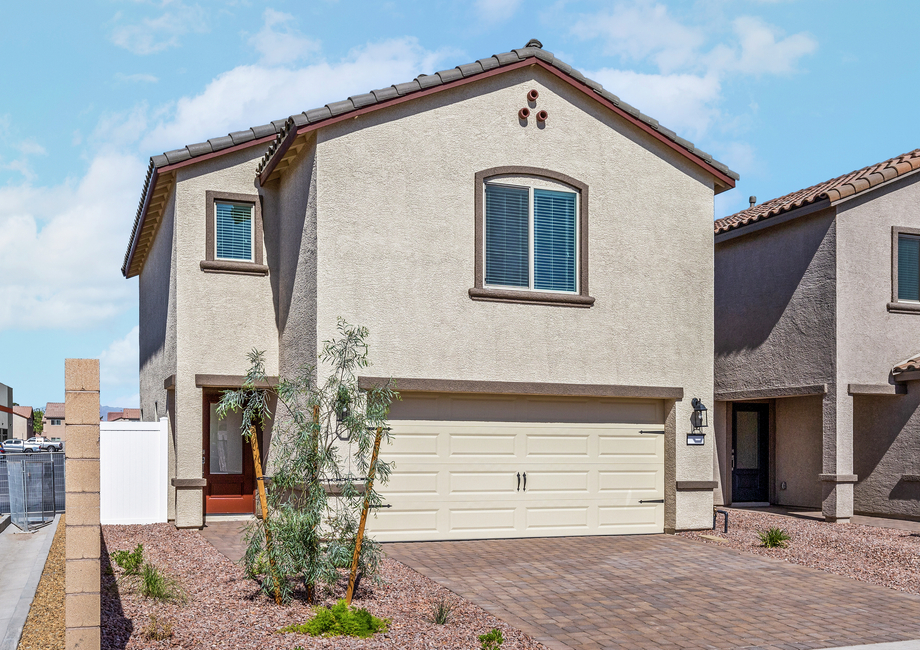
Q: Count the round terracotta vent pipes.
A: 3